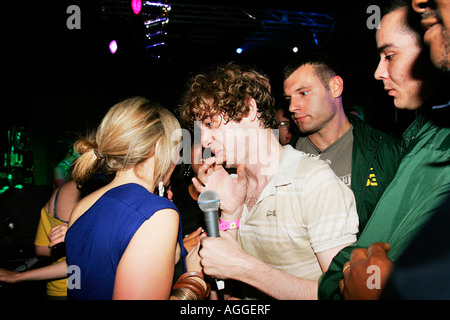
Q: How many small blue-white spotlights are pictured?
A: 2